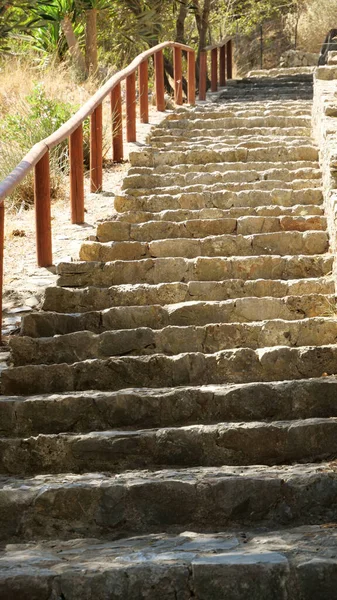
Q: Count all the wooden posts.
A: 14